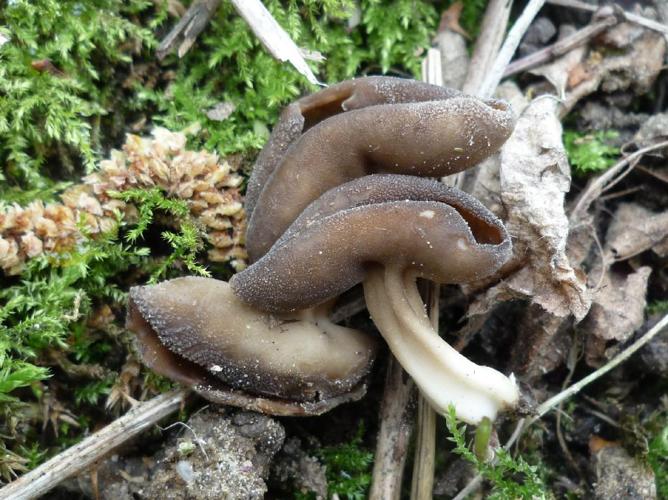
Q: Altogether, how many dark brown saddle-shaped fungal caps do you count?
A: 3